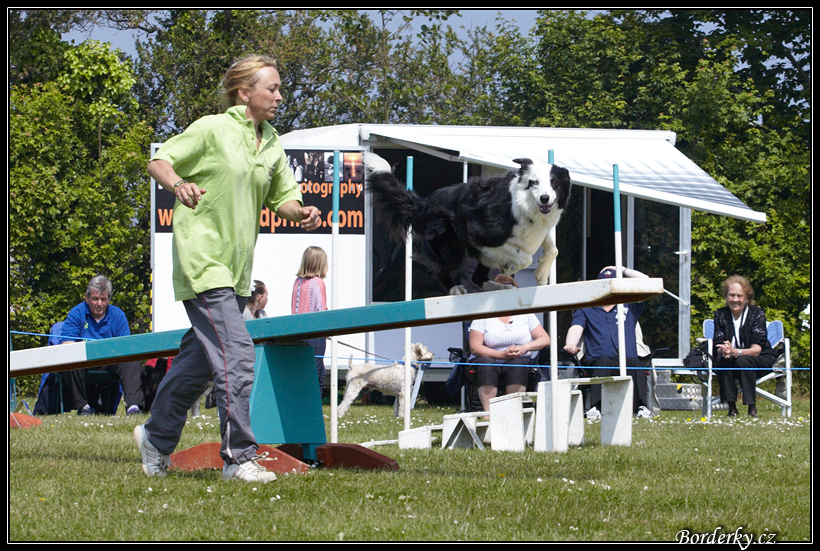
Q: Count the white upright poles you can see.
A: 4